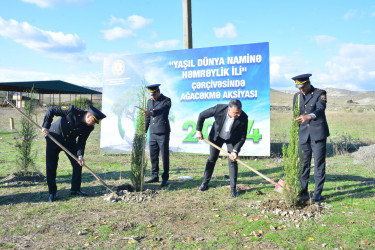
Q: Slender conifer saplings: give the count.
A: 3